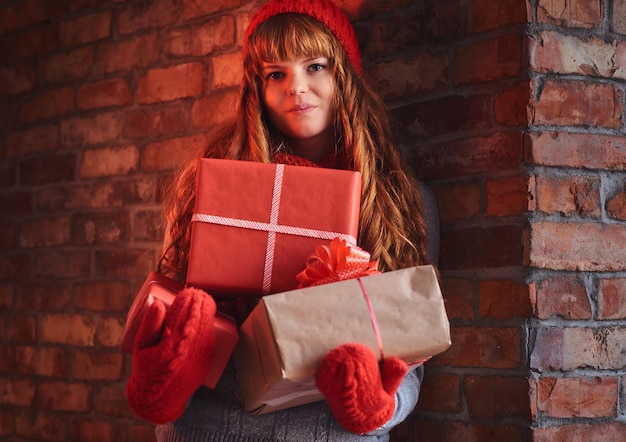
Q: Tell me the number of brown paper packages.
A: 1